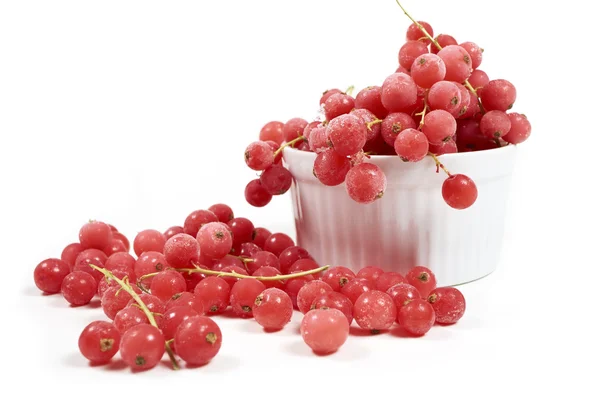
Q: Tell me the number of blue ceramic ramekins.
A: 0